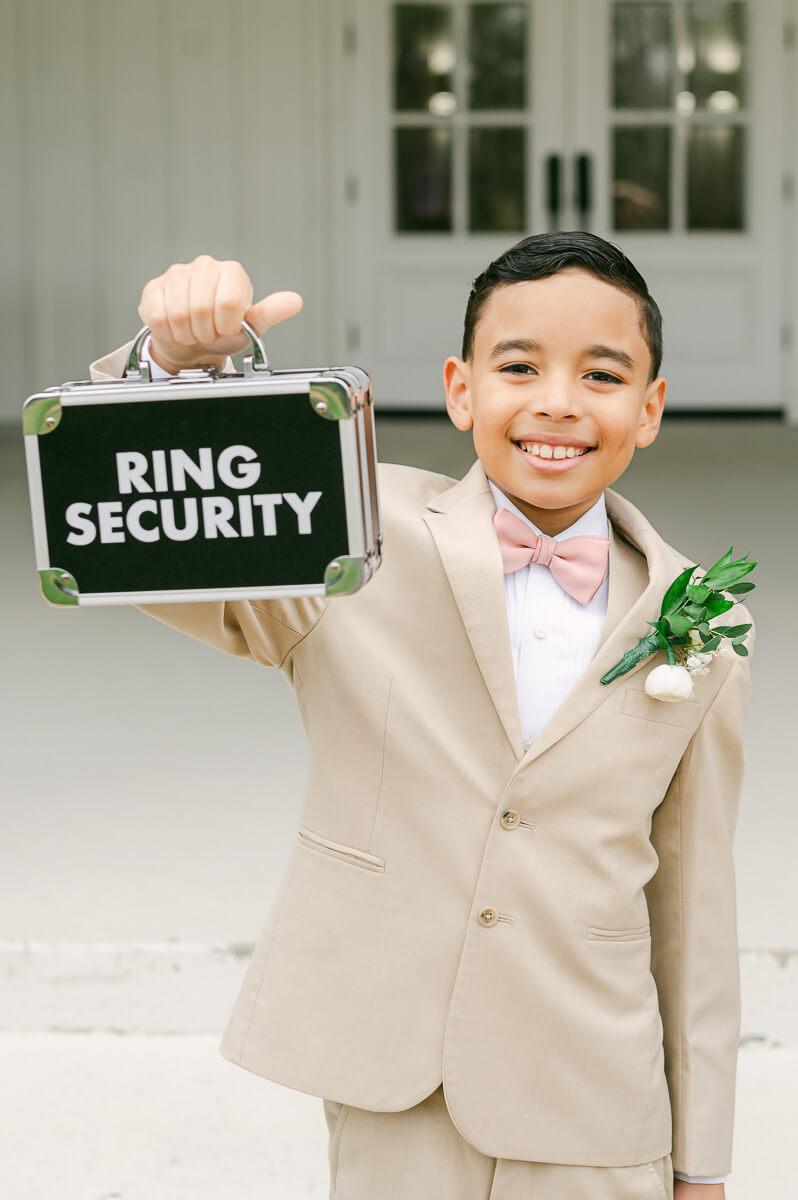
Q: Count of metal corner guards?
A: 4